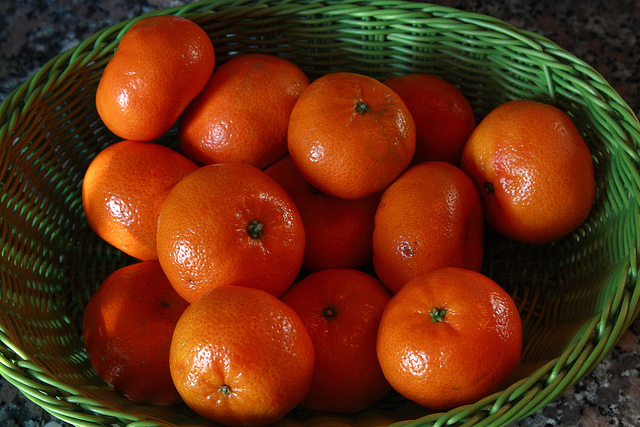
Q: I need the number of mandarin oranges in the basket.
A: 13